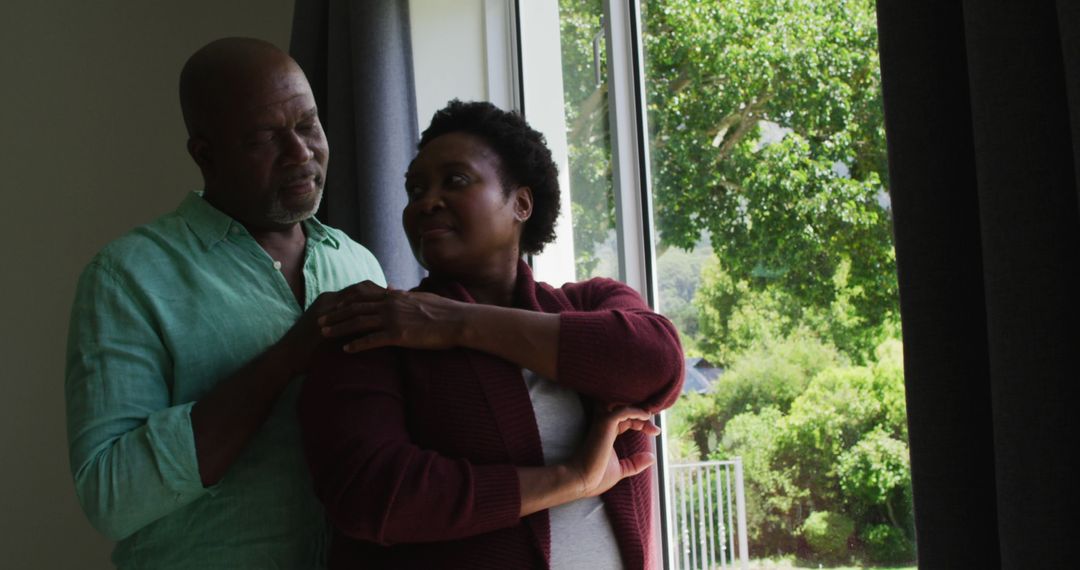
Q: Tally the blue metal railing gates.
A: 0